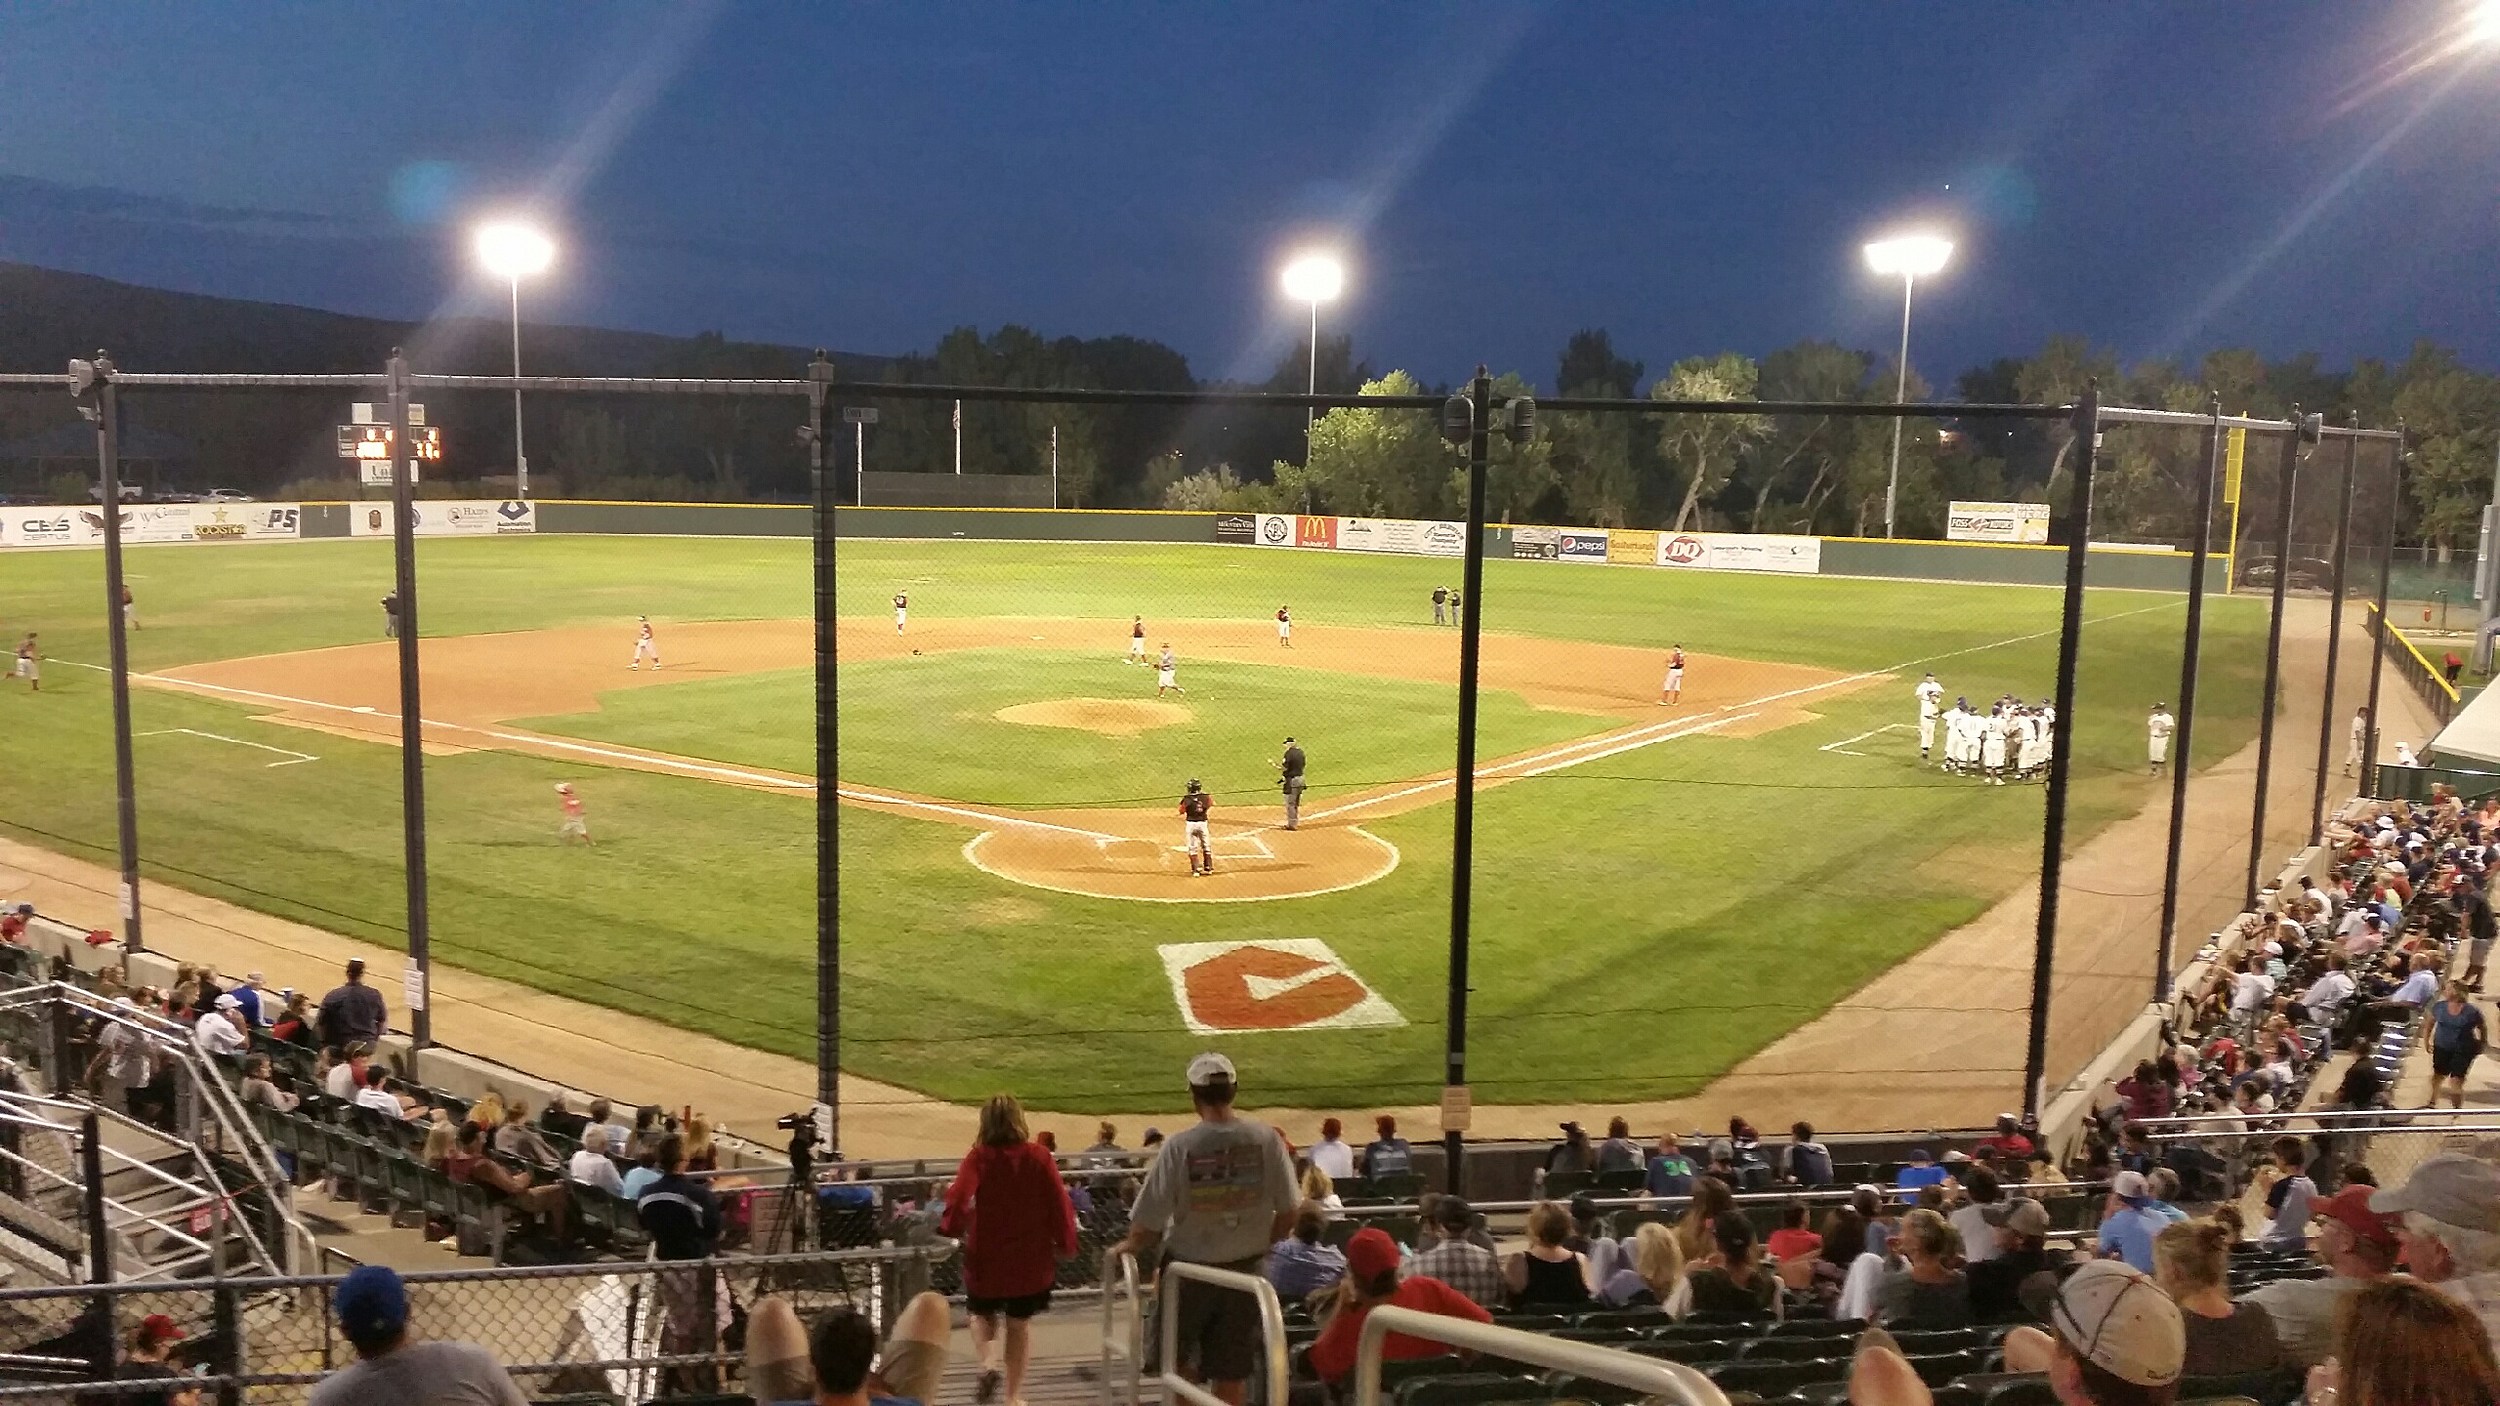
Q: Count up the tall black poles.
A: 9